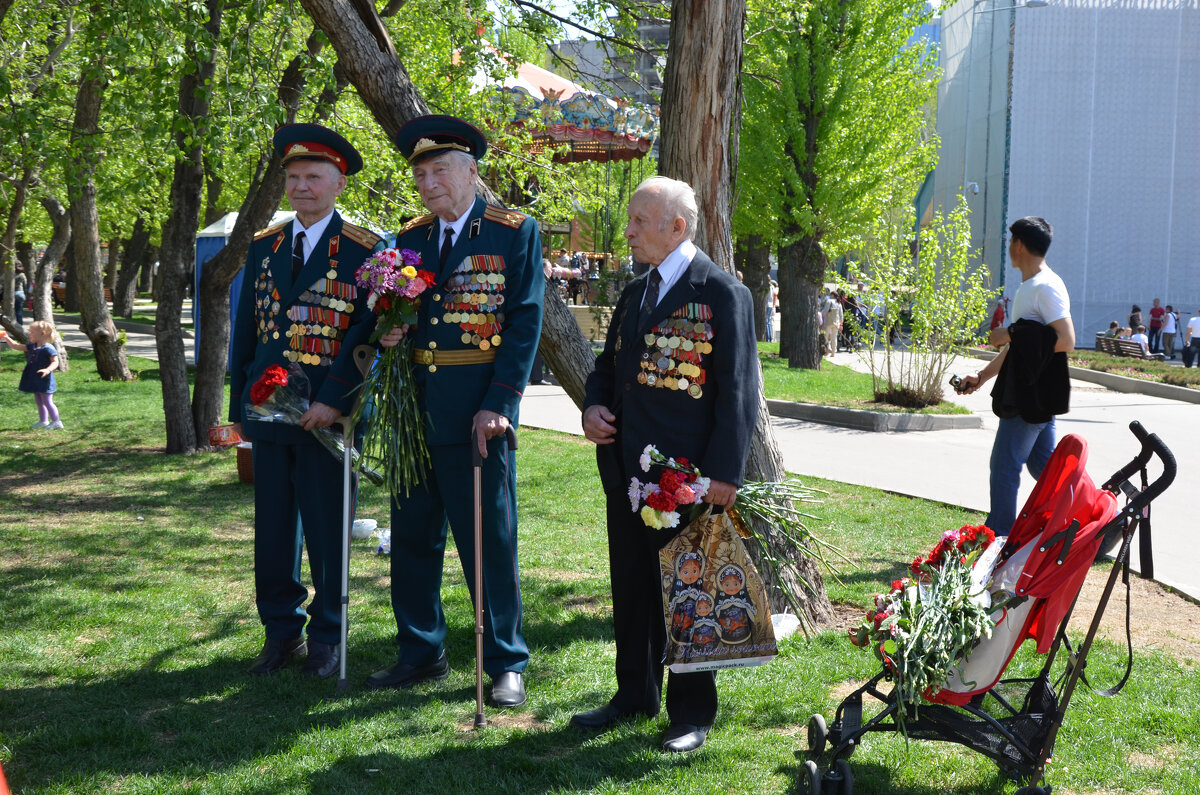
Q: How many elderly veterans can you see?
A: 3